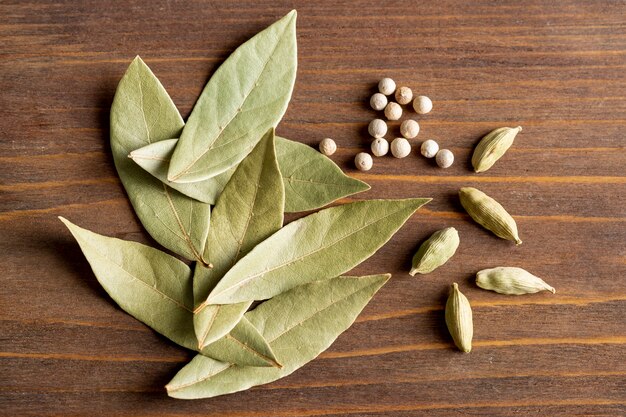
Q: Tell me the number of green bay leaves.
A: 7